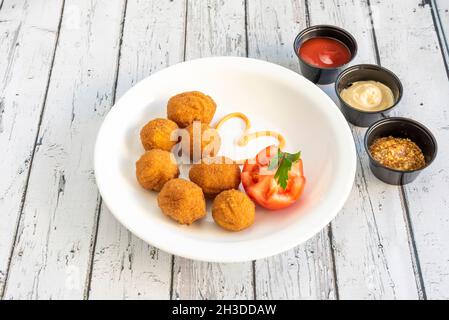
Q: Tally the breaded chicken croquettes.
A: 7